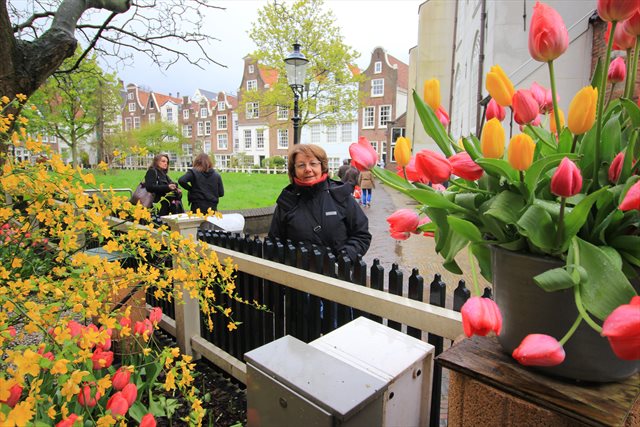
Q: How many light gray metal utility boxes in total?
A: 2